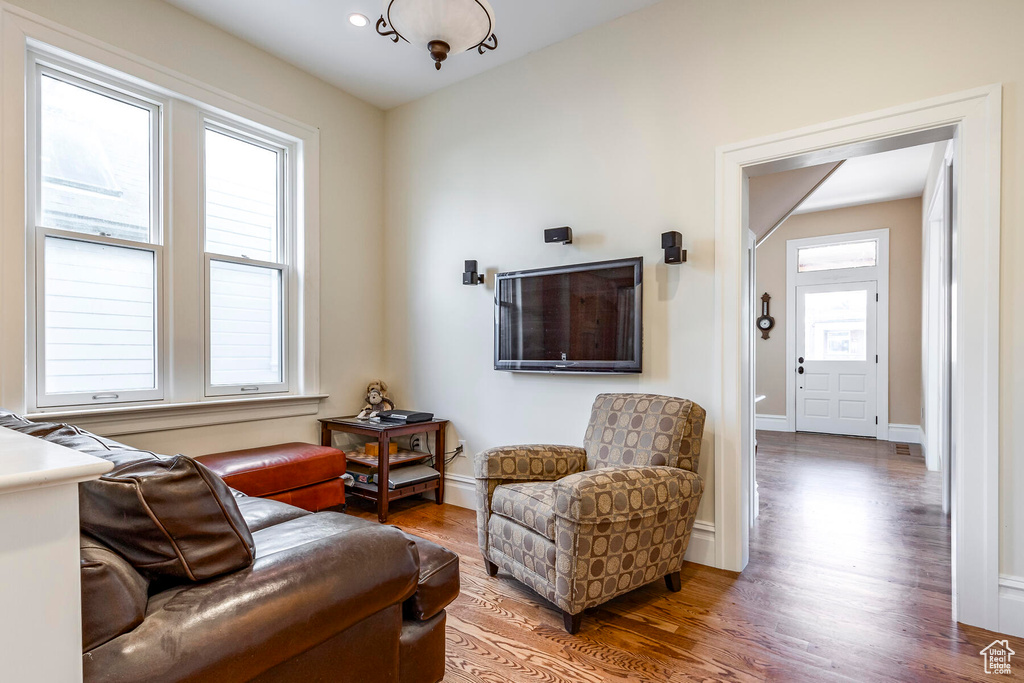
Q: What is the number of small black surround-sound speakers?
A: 3